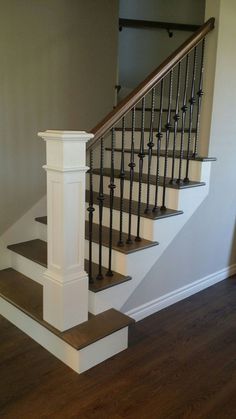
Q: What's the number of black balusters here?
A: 13